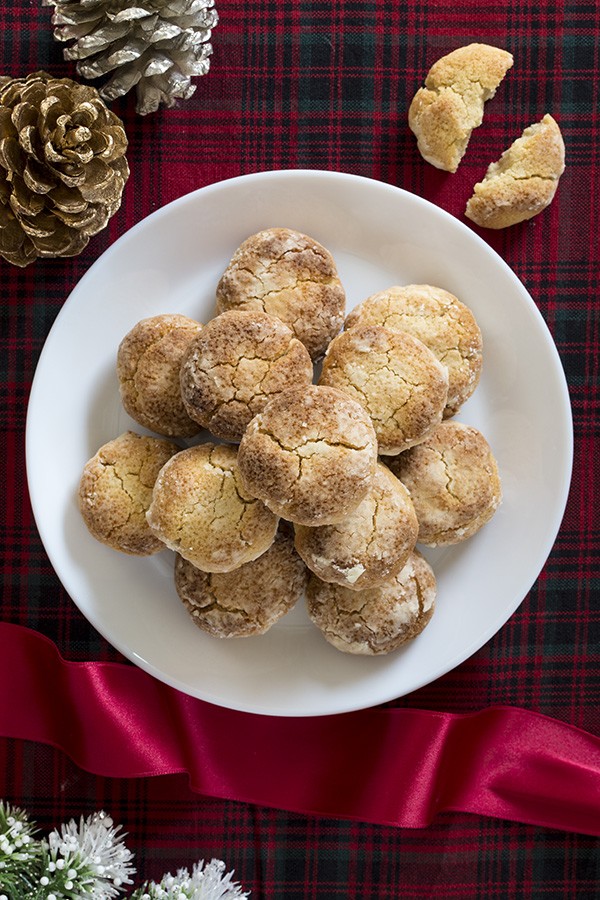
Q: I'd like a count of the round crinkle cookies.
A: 12